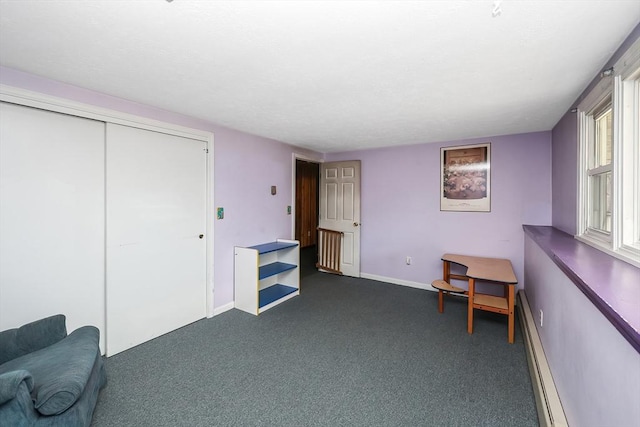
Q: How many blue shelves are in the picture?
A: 3